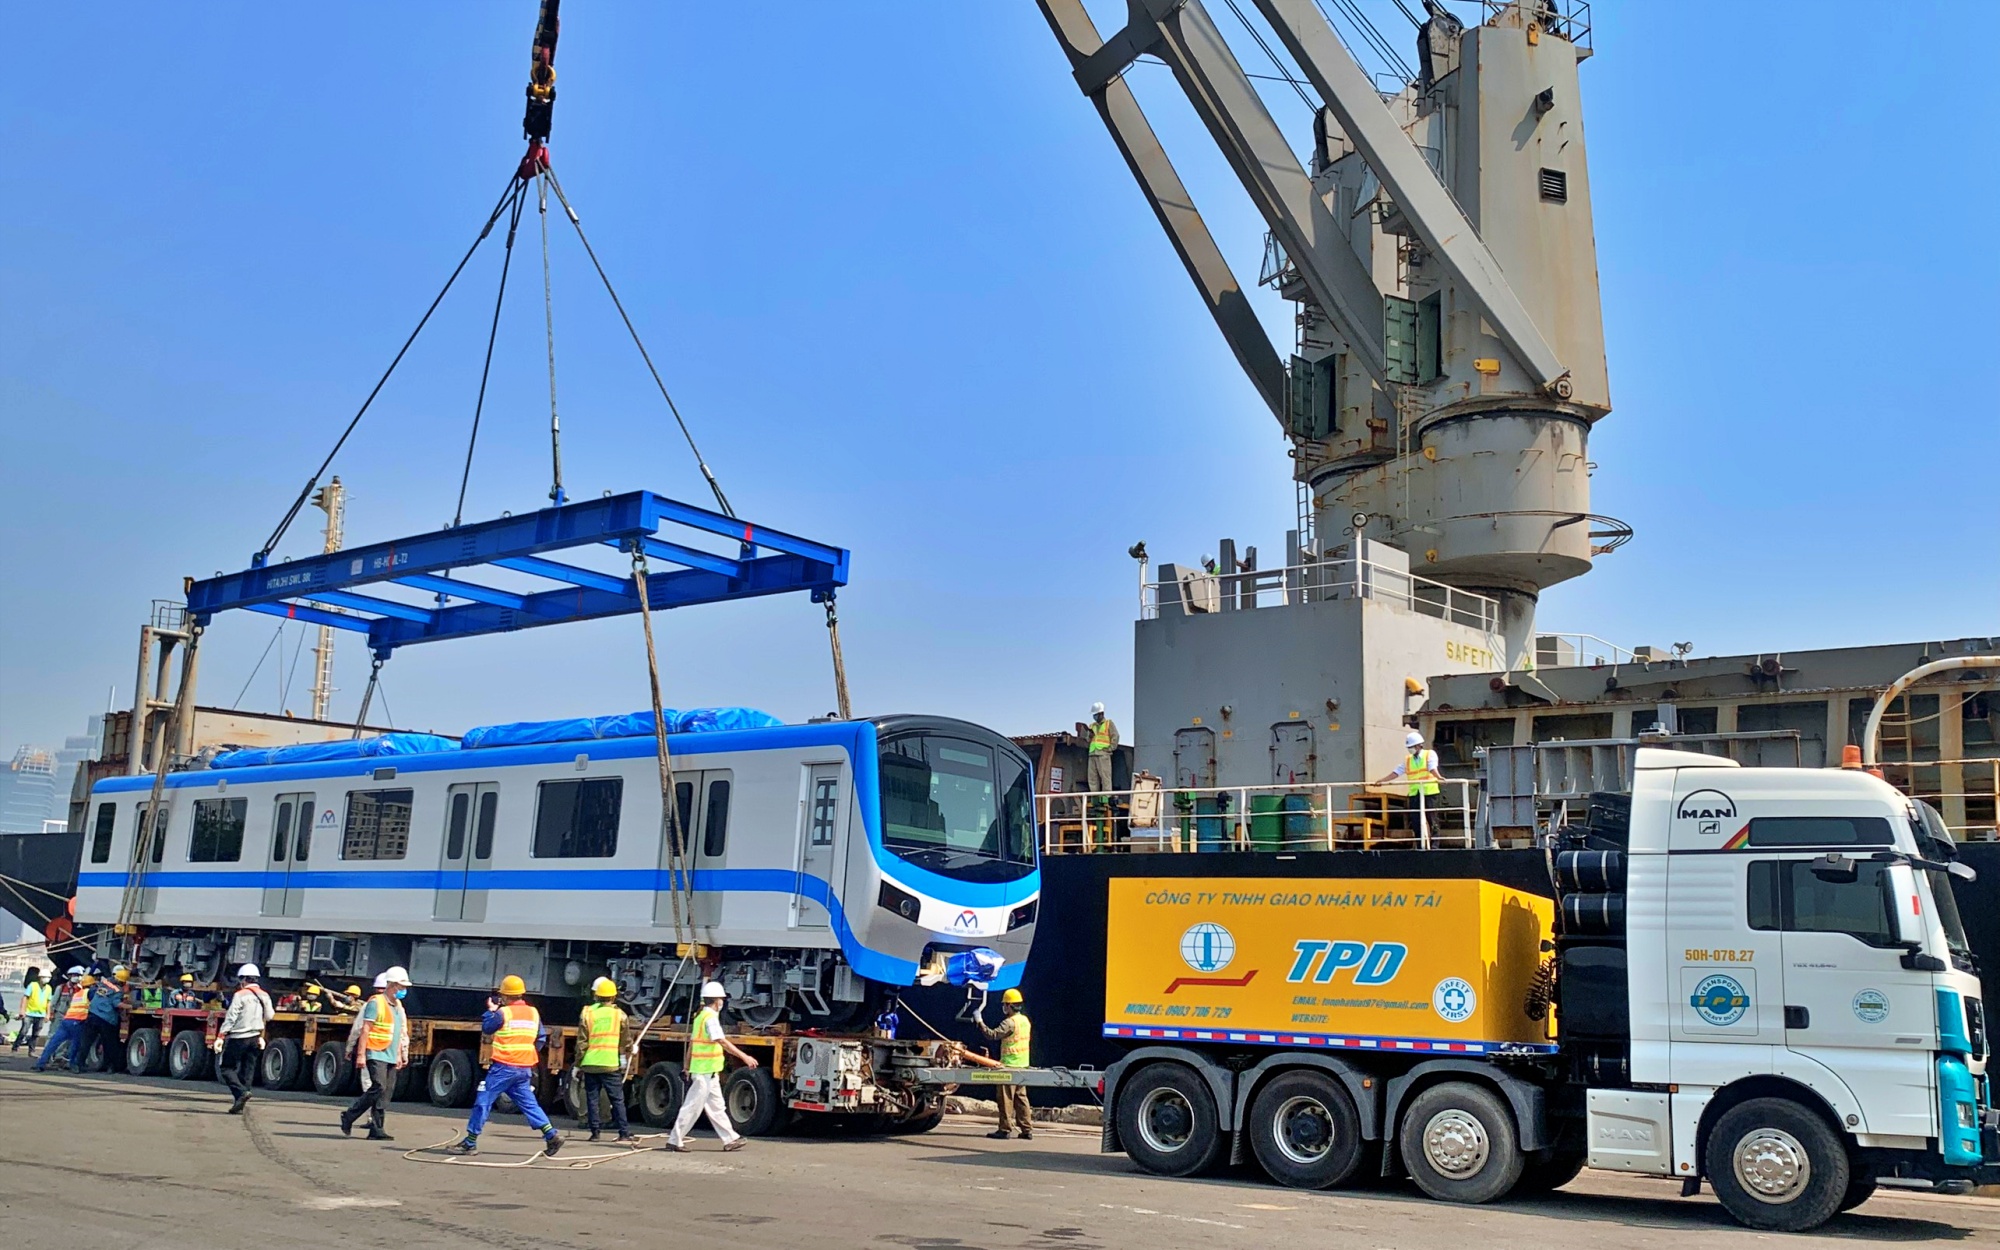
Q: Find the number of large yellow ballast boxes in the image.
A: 1